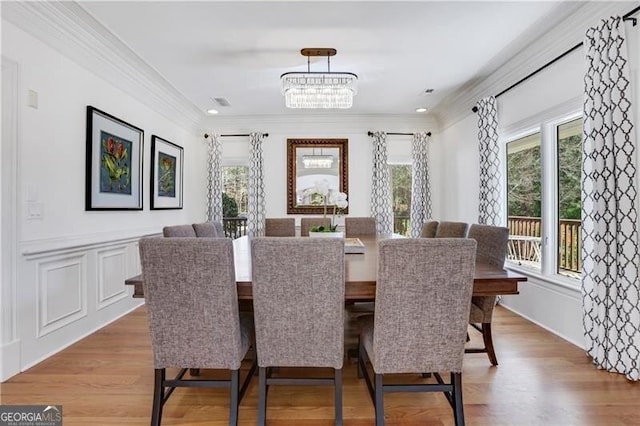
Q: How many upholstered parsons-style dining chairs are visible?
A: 12